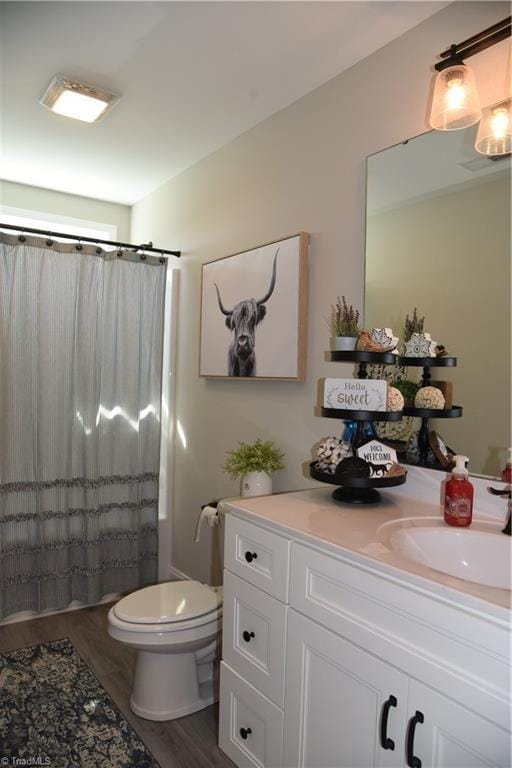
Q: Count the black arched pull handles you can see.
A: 2